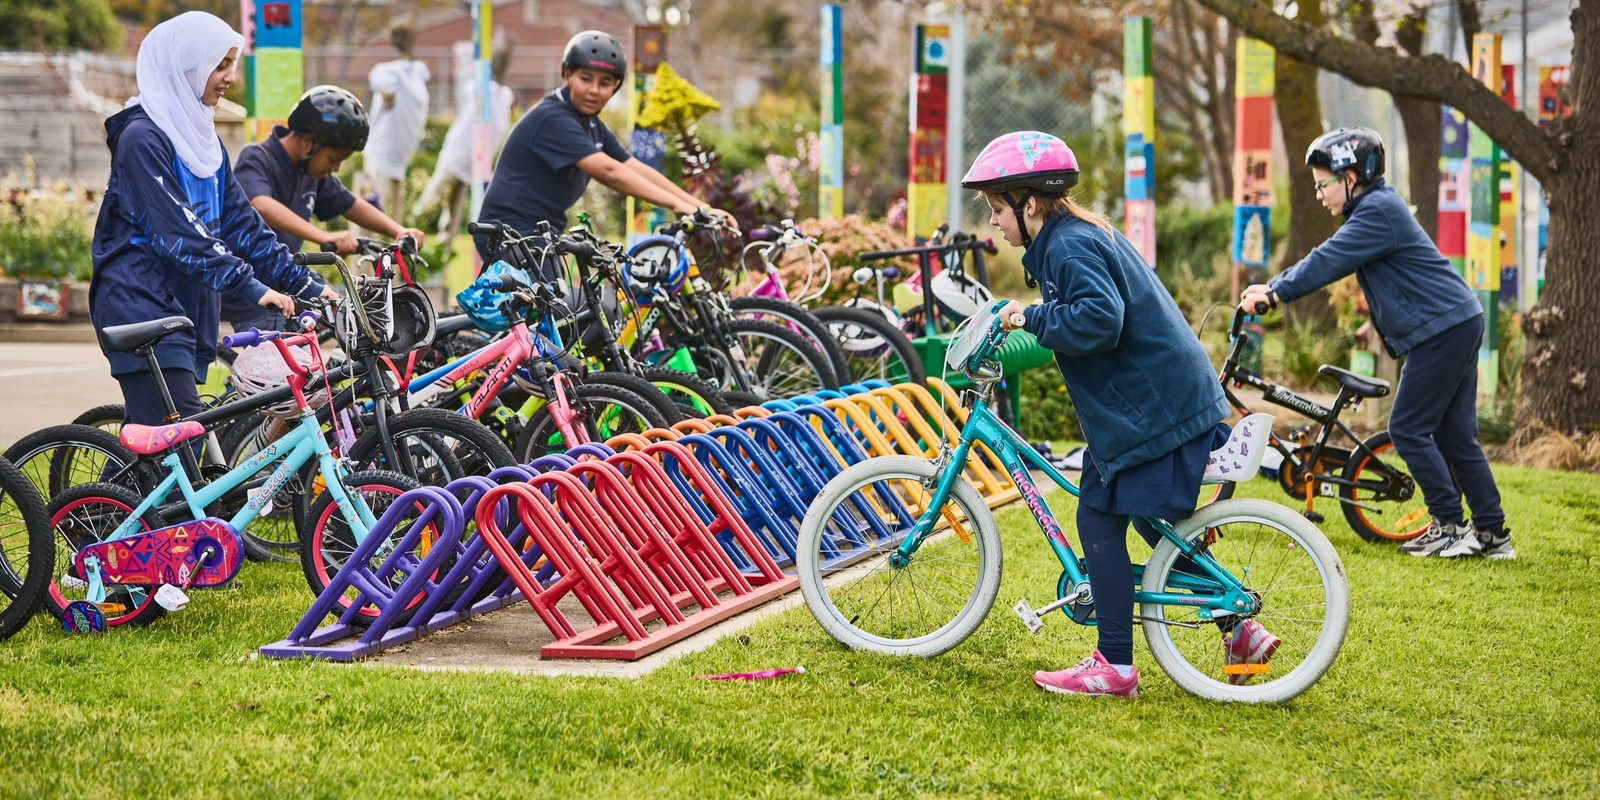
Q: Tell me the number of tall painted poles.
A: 11